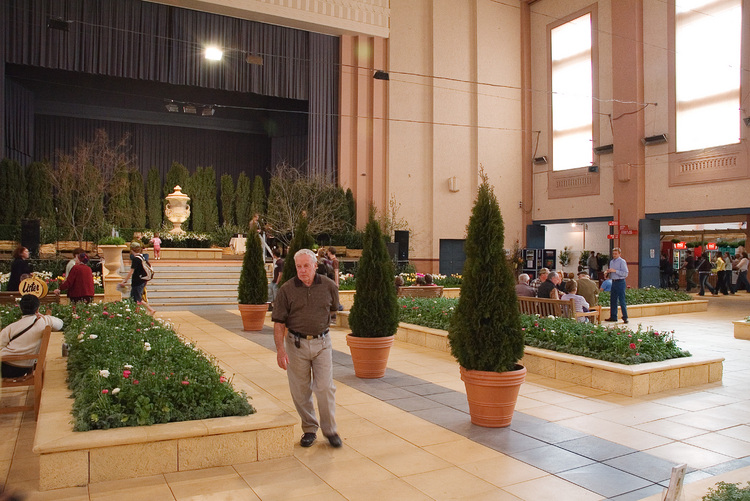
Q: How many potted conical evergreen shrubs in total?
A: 4